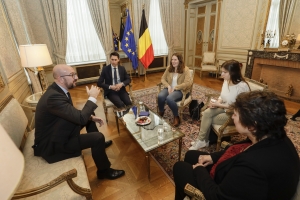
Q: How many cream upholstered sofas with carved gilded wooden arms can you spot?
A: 1